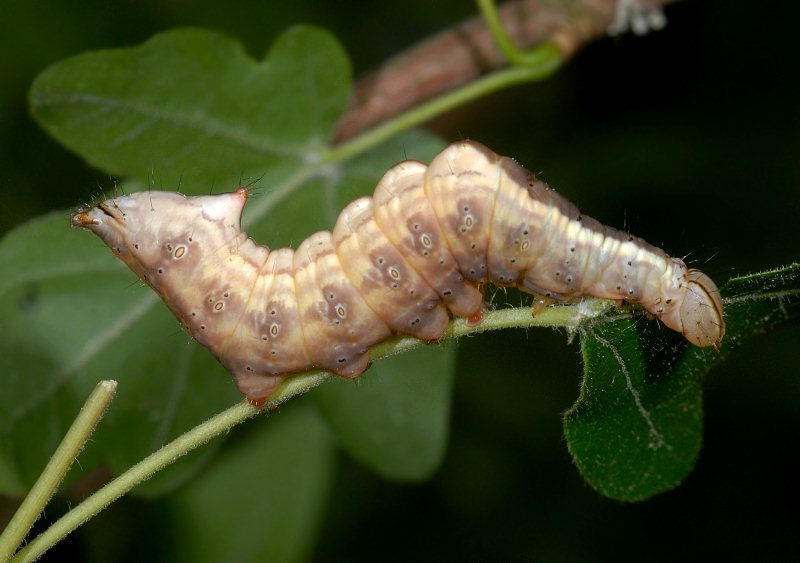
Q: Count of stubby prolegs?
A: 4